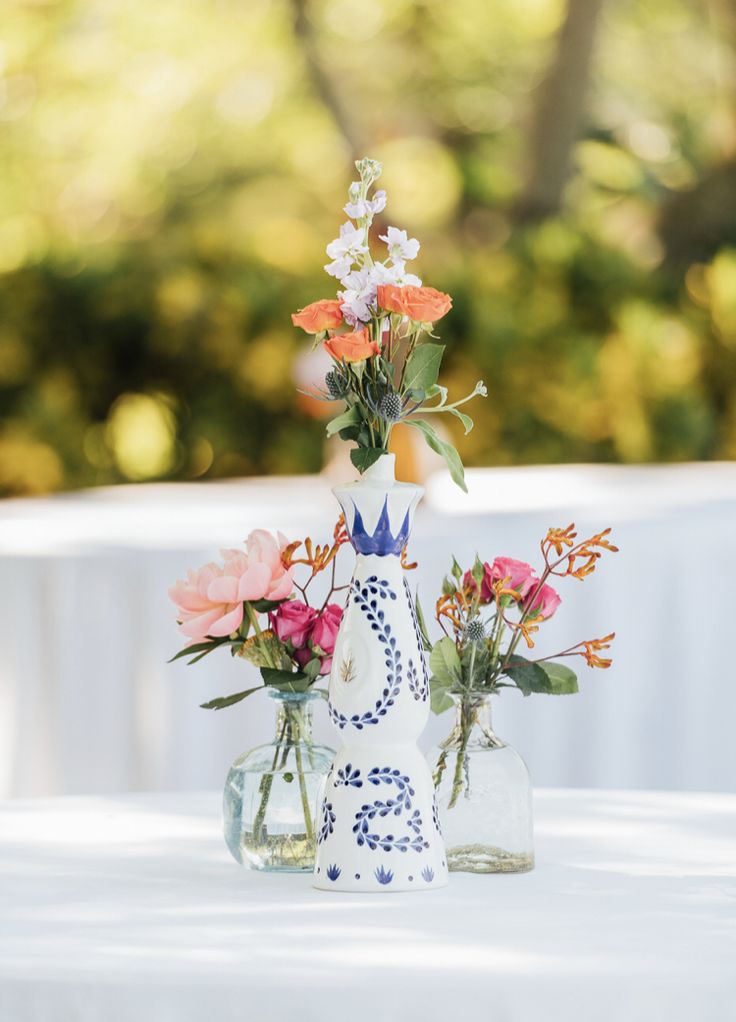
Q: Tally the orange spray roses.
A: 4